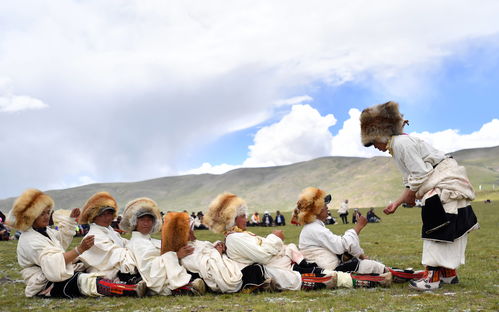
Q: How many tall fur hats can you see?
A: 7